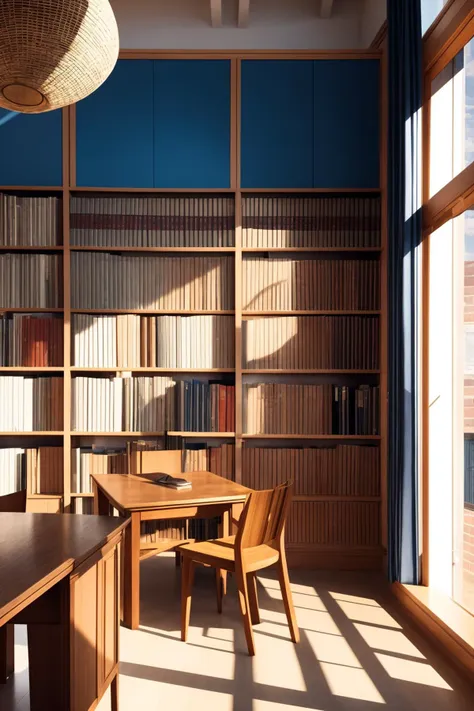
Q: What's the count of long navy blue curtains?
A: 1